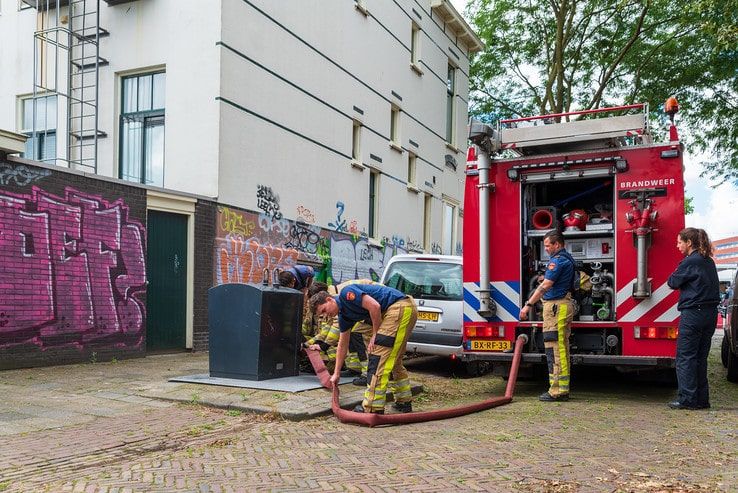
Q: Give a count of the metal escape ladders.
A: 1